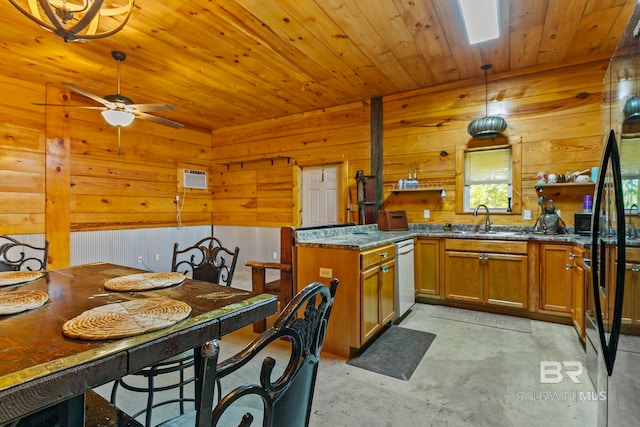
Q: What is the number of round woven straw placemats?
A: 4